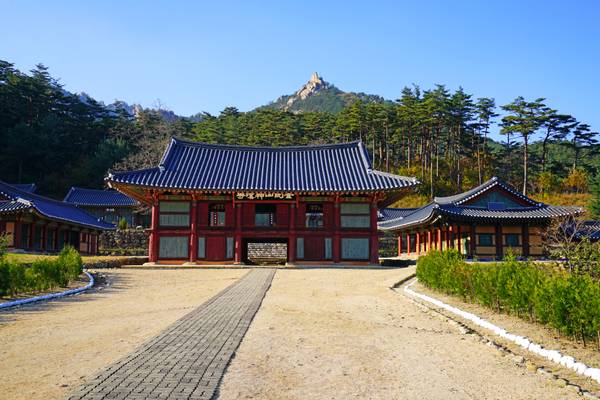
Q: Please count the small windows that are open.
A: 3